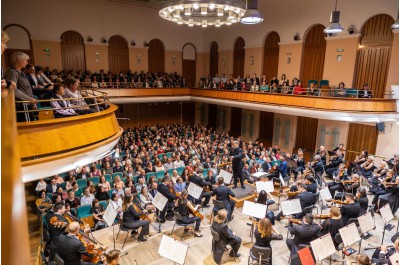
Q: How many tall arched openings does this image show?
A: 10